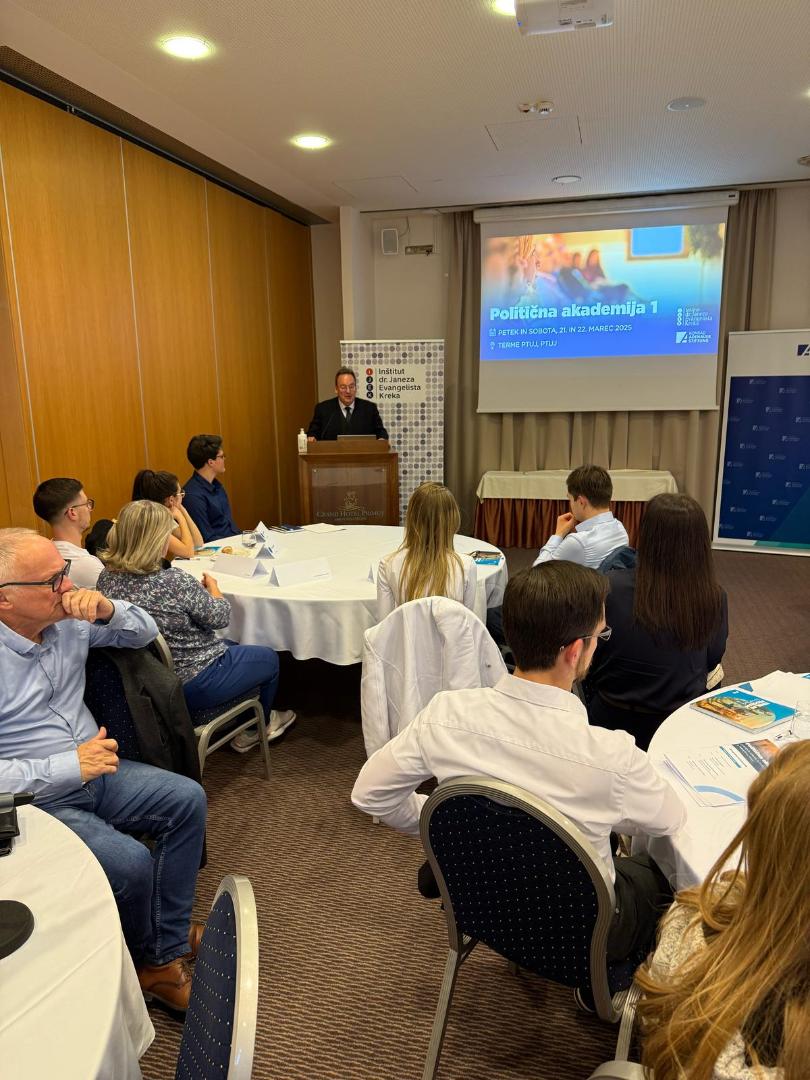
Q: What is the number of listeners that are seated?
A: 10